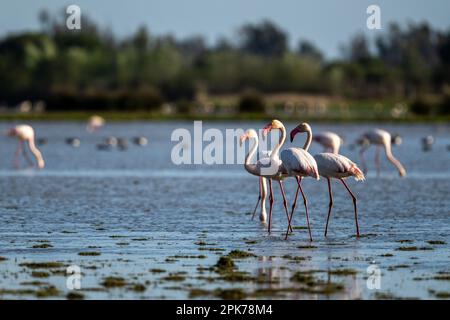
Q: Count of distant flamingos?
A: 4